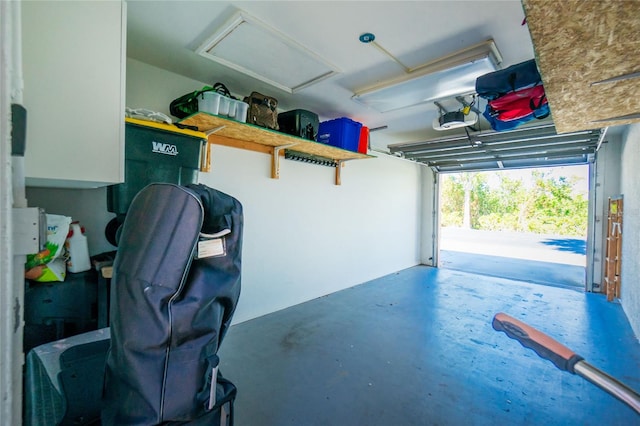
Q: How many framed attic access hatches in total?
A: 1